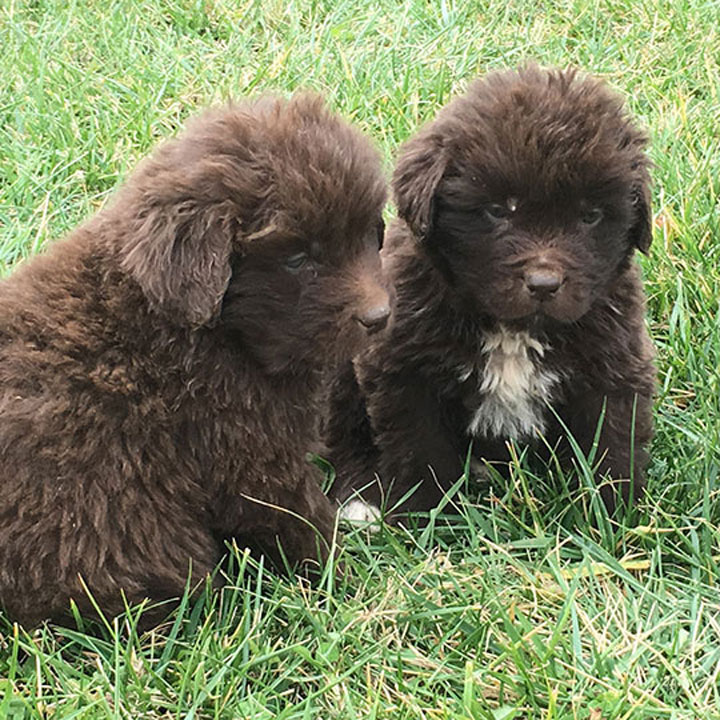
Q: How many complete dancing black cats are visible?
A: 0